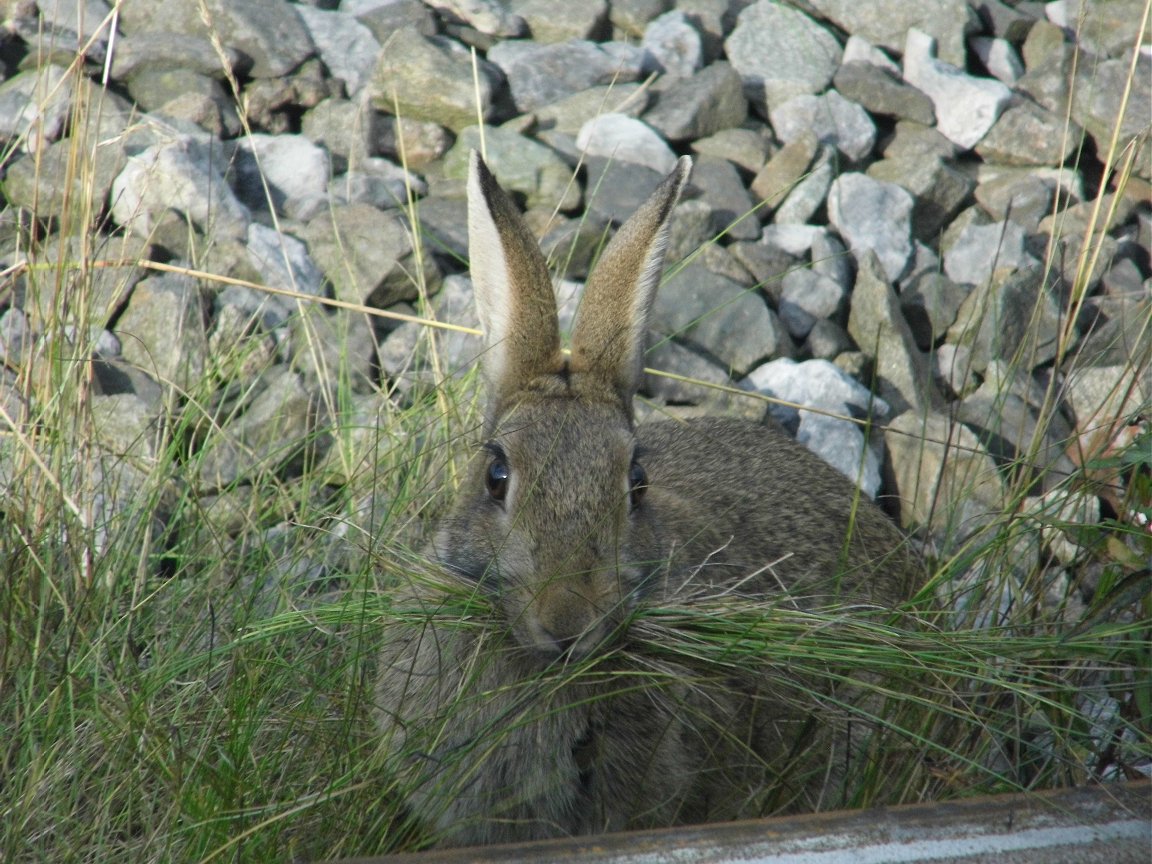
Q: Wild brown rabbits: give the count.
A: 1